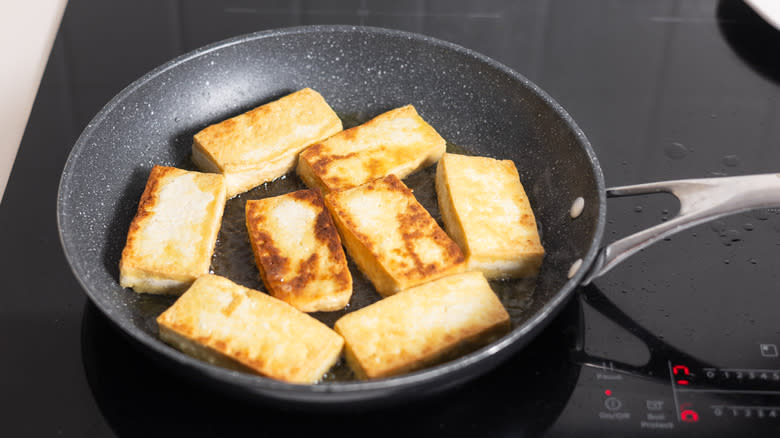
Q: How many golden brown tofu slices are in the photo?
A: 8